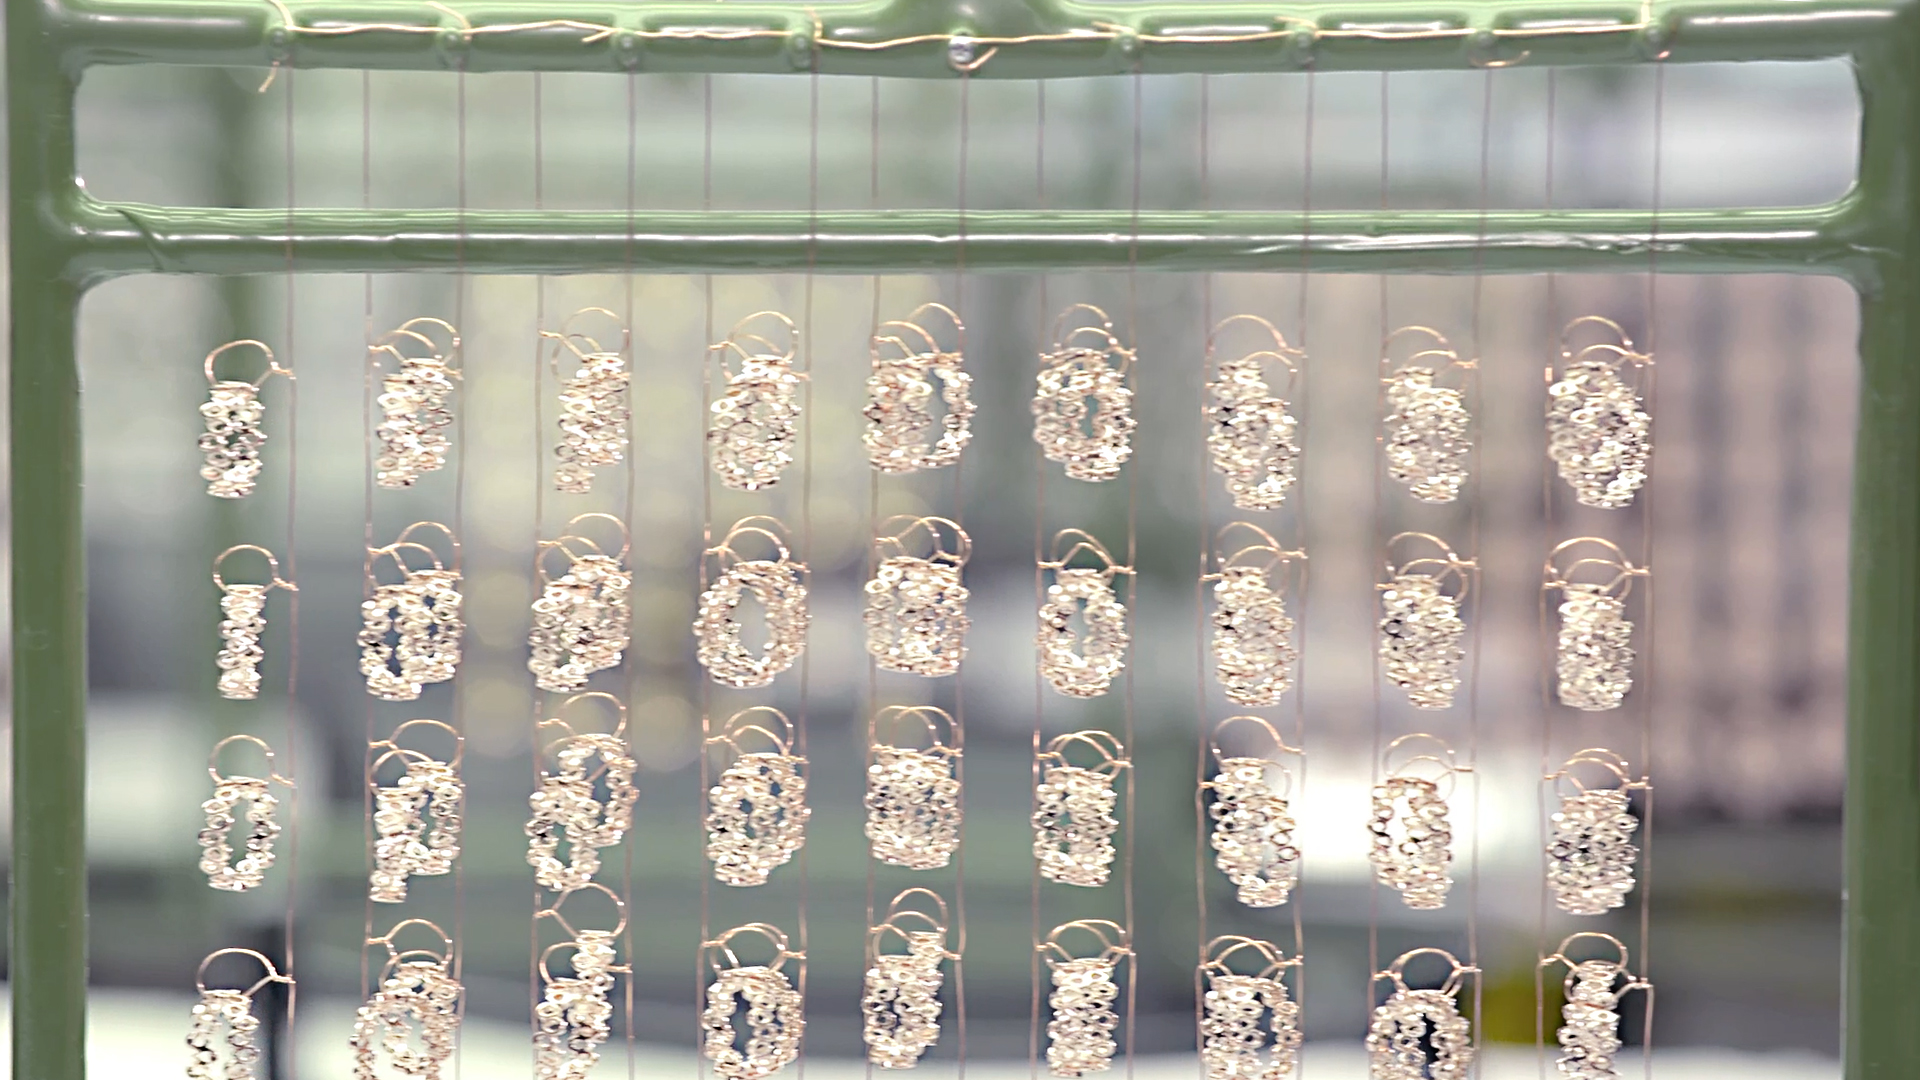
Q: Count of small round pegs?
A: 9